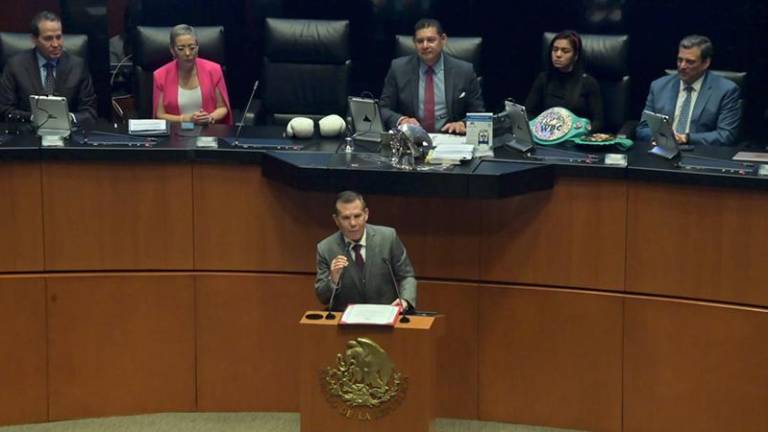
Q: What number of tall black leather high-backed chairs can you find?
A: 6